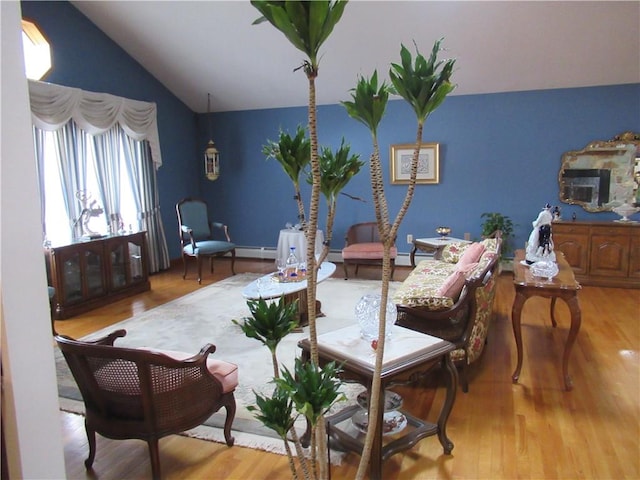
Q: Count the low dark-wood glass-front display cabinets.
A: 1